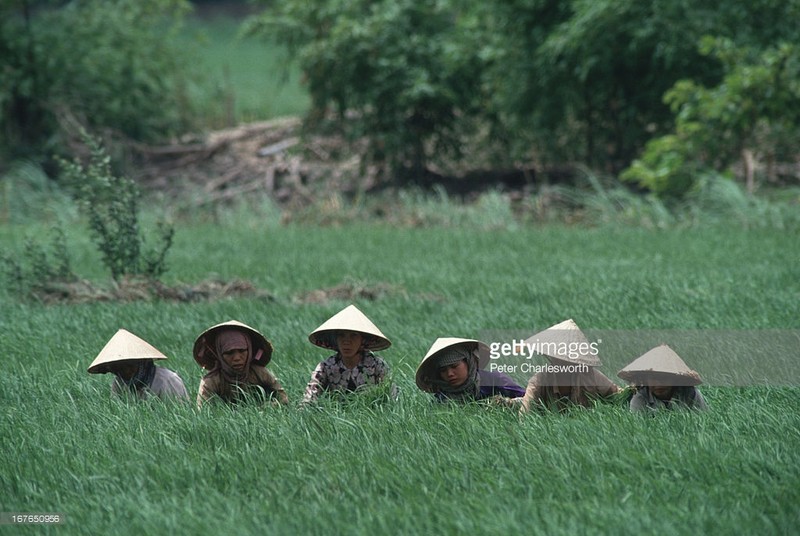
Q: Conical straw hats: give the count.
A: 6